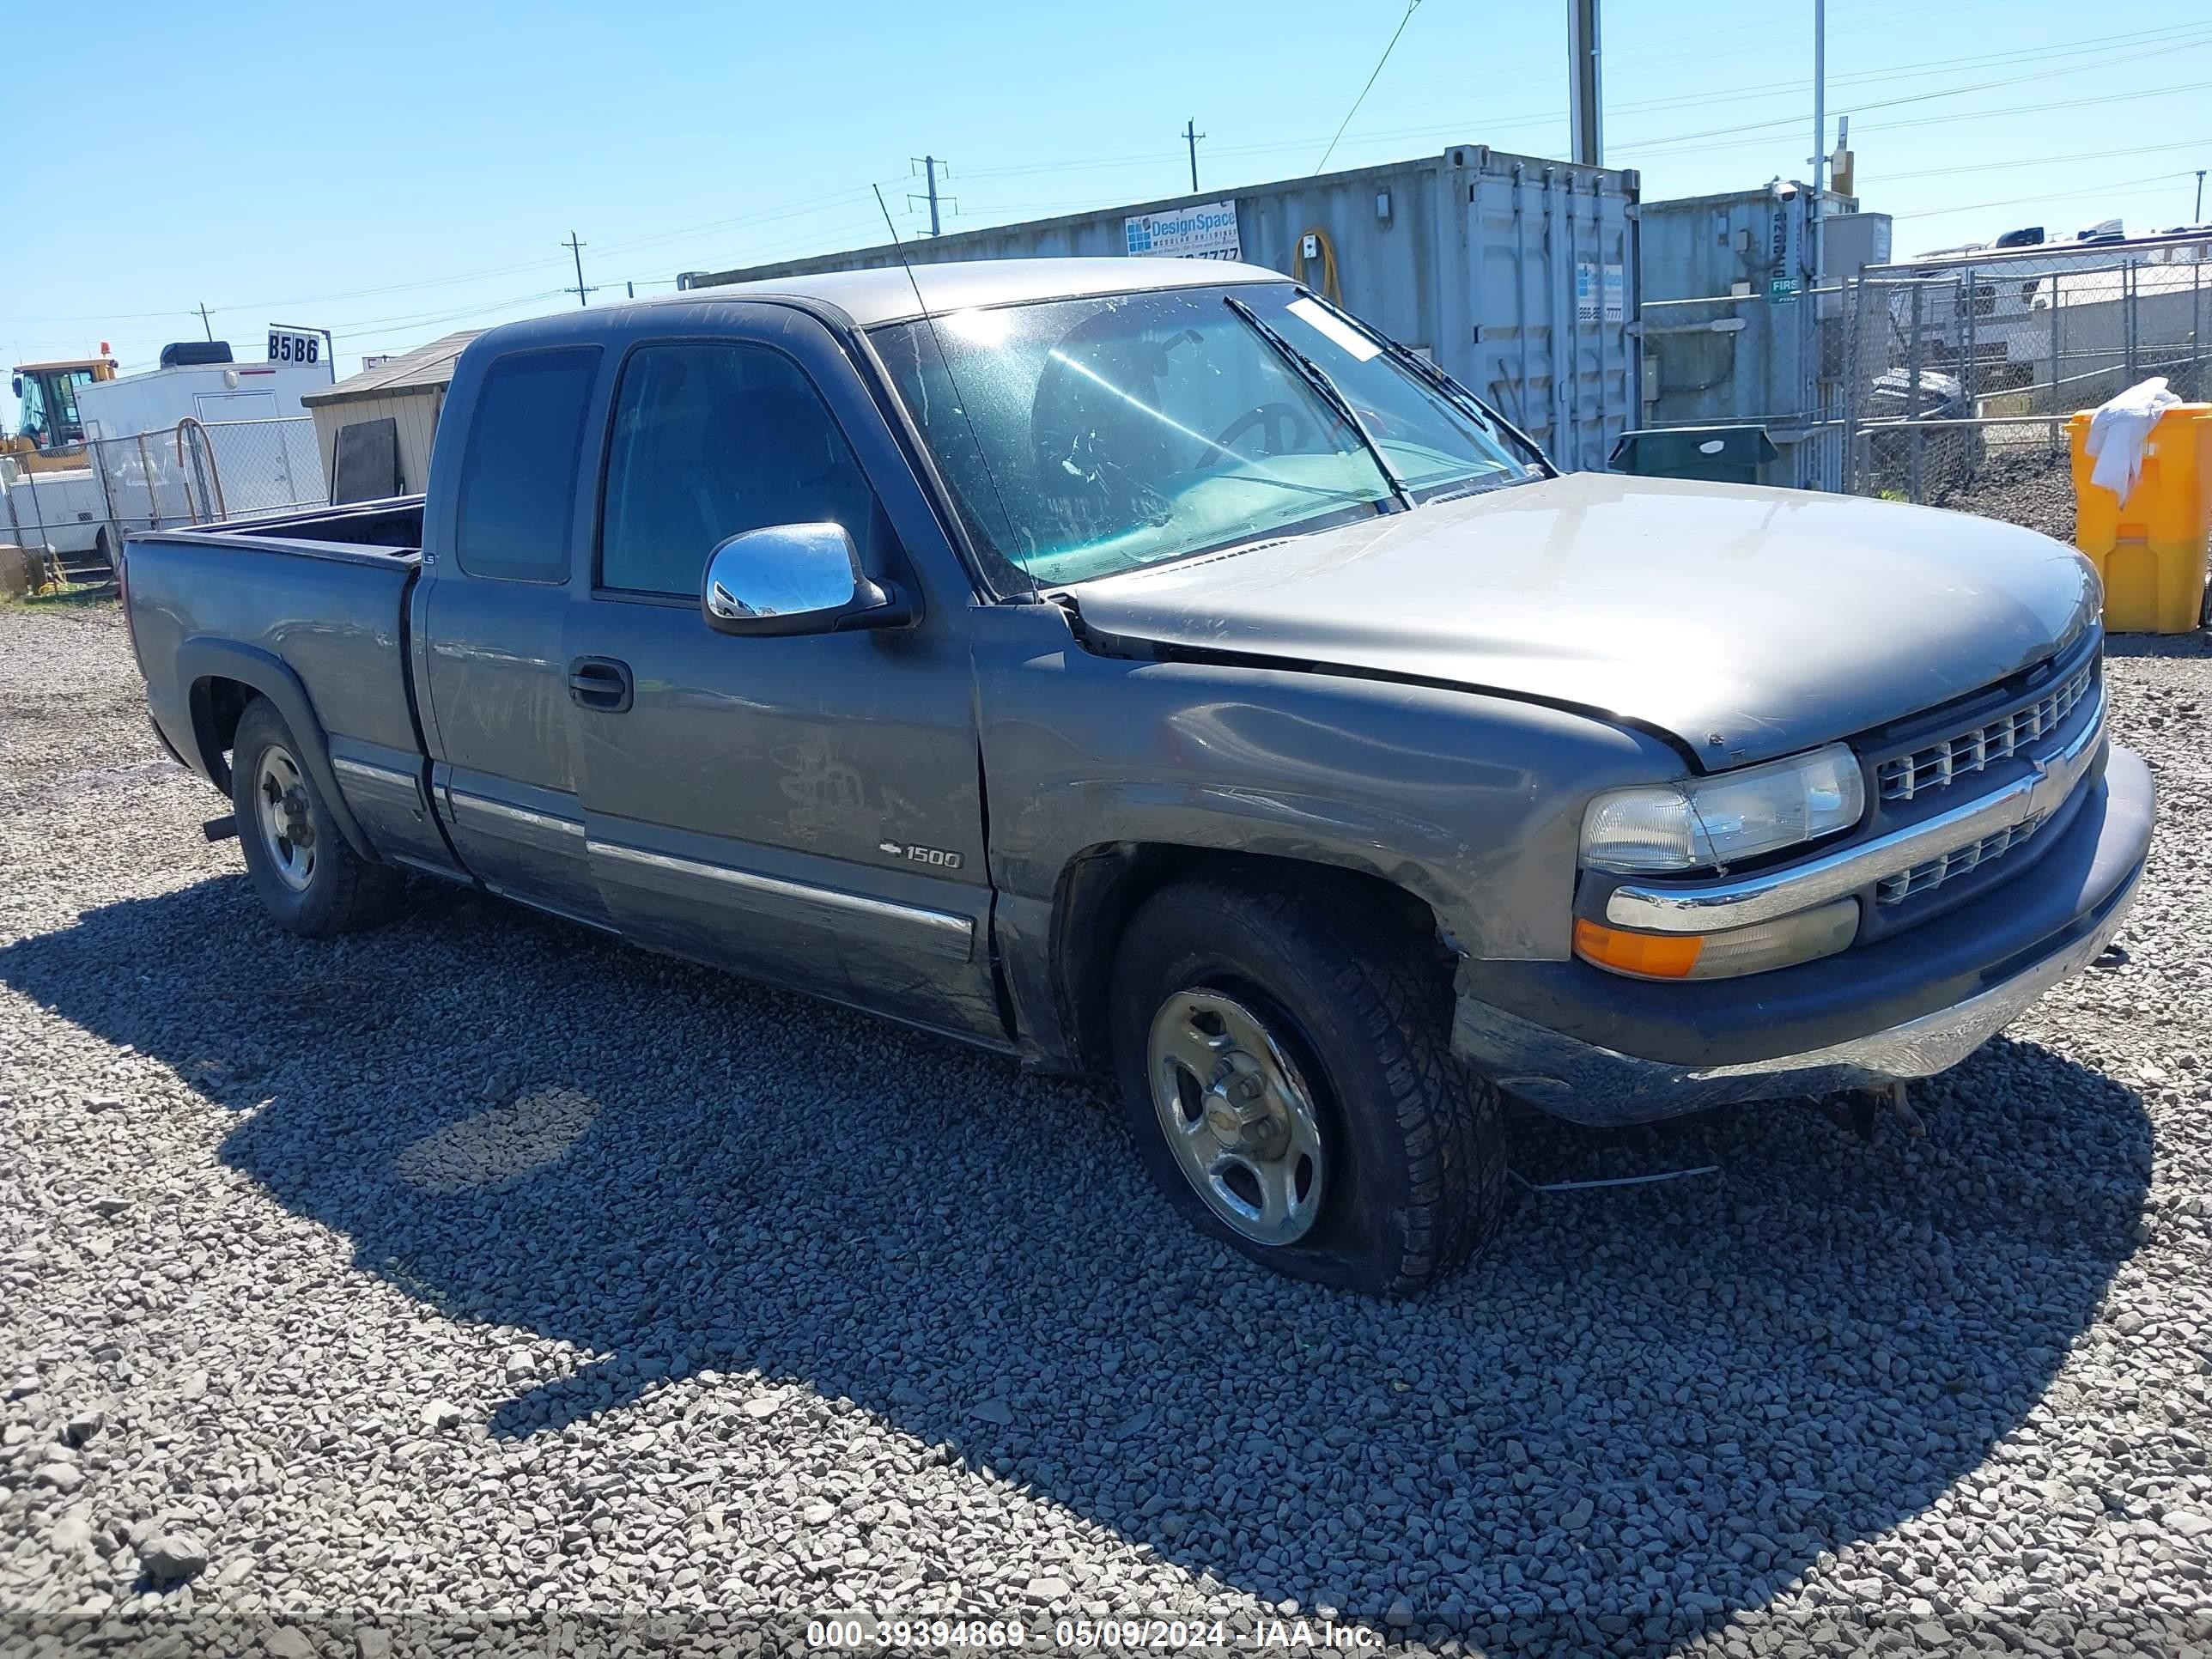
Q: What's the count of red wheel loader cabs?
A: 0